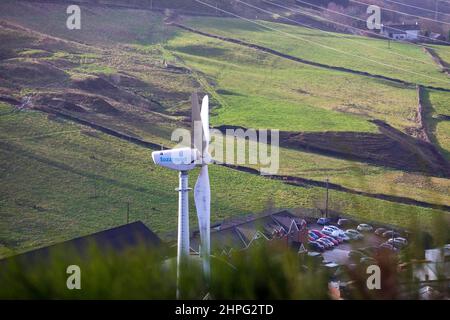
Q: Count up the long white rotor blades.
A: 3